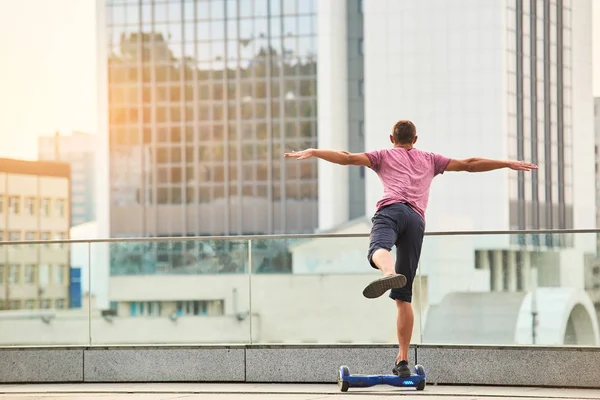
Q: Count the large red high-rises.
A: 0